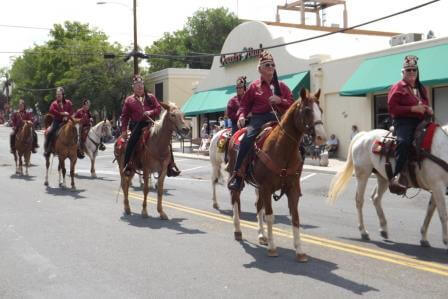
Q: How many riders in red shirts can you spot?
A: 7